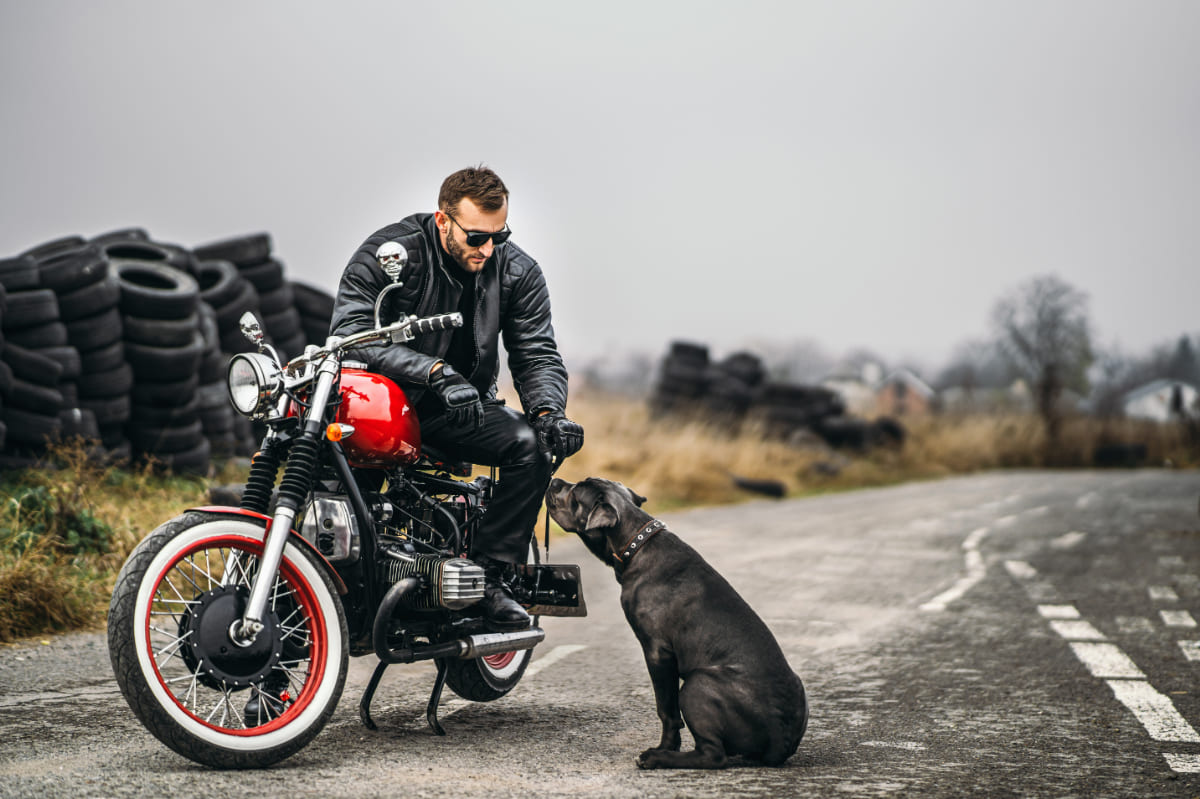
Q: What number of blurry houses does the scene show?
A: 3